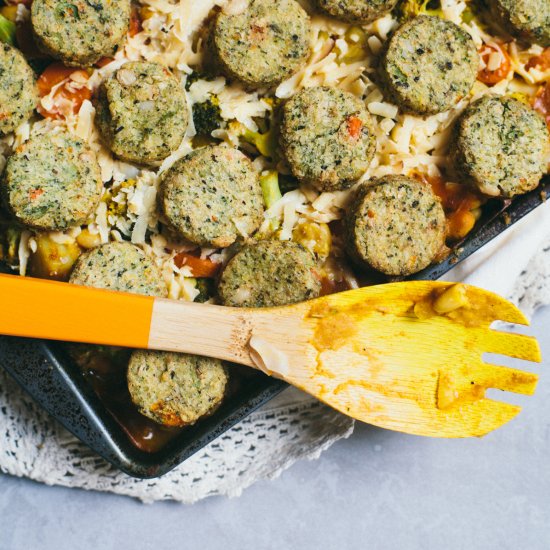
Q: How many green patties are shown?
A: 15